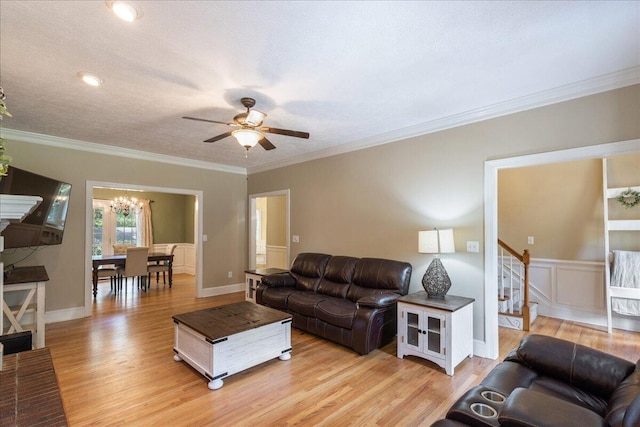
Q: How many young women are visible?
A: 0